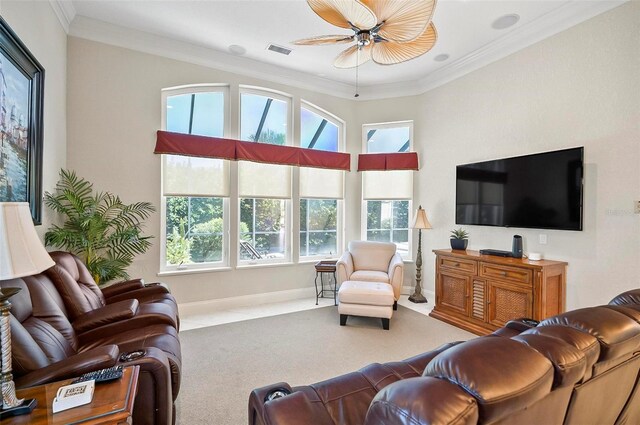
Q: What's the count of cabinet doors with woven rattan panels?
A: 2